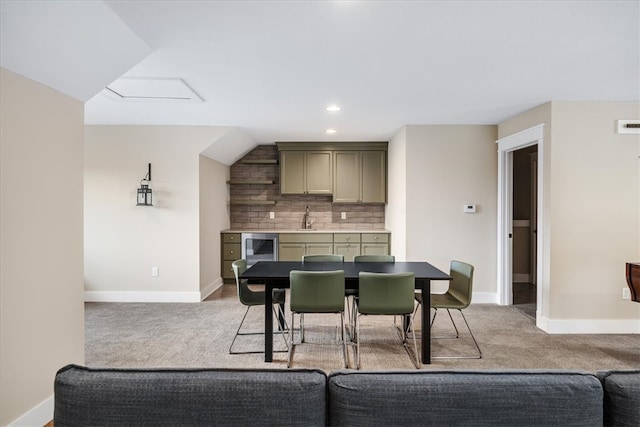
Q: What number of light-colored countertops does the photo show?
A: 1